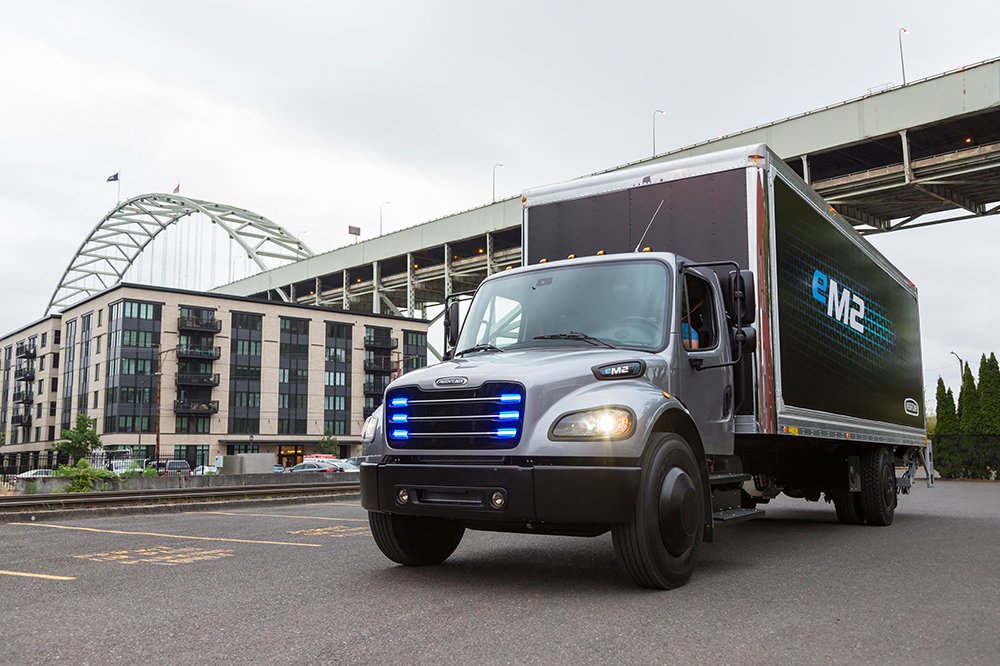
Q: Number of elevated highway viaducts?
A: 1